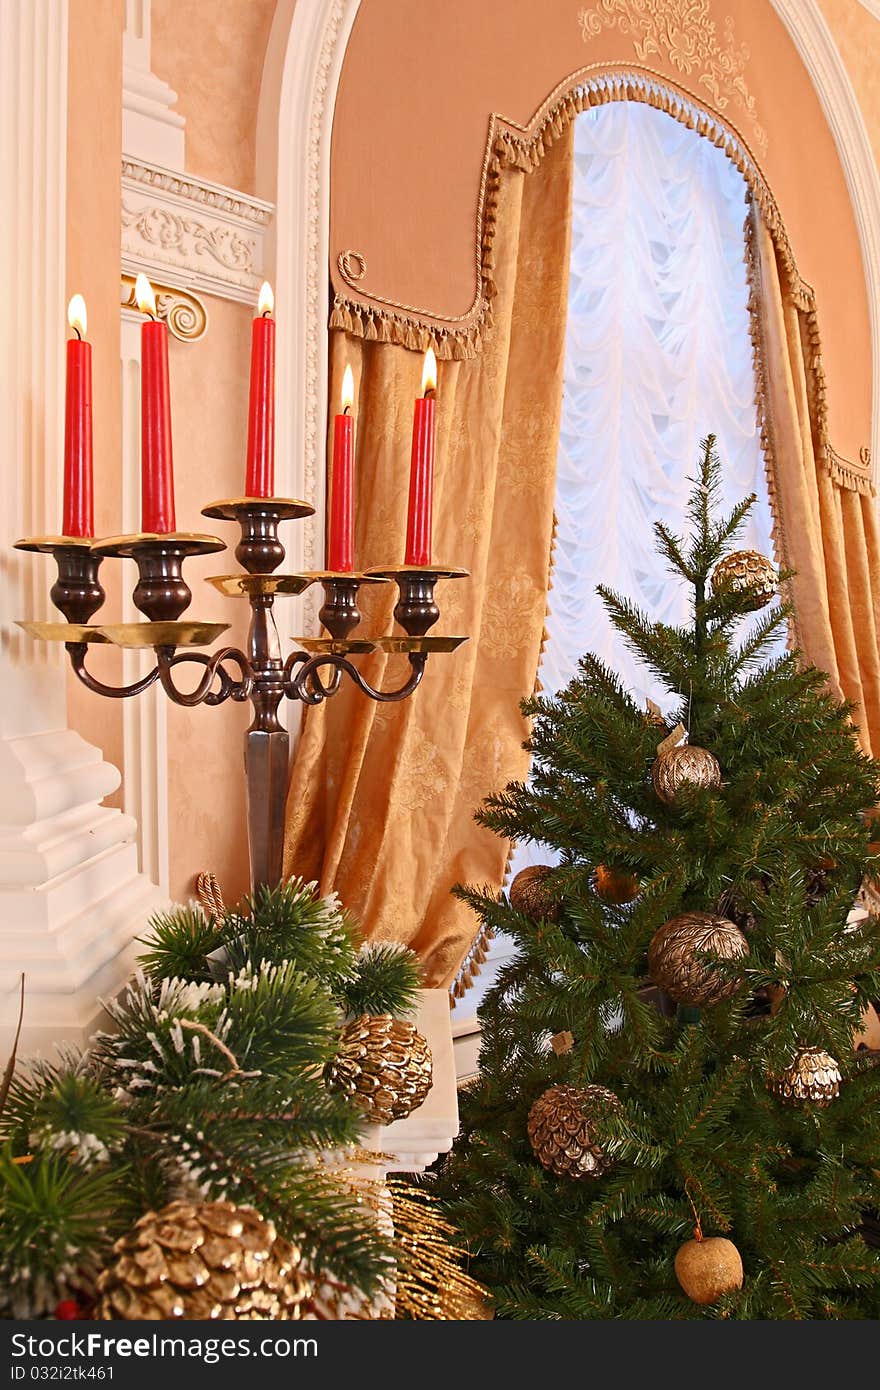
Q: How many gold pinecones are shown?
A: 5